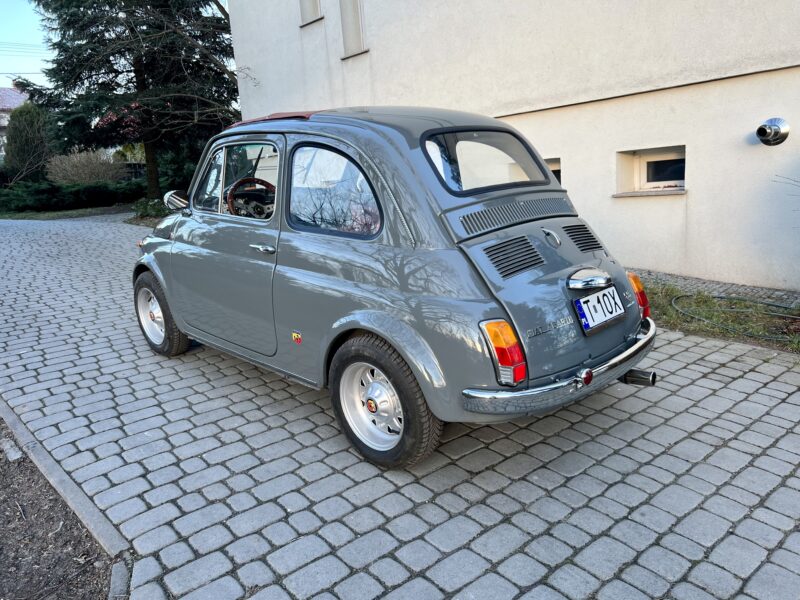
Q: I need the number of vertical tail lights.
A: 2